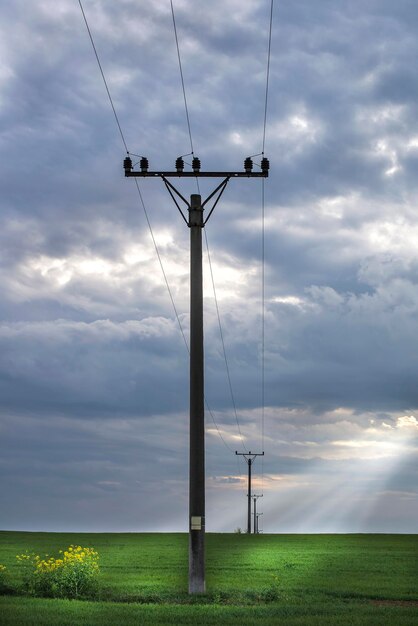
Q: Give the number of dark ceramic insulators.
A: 6